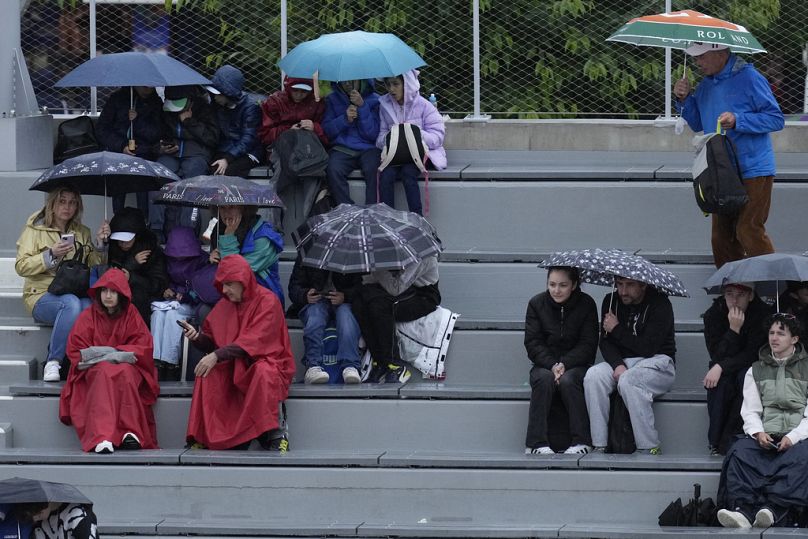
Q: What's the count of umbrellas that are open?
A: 9